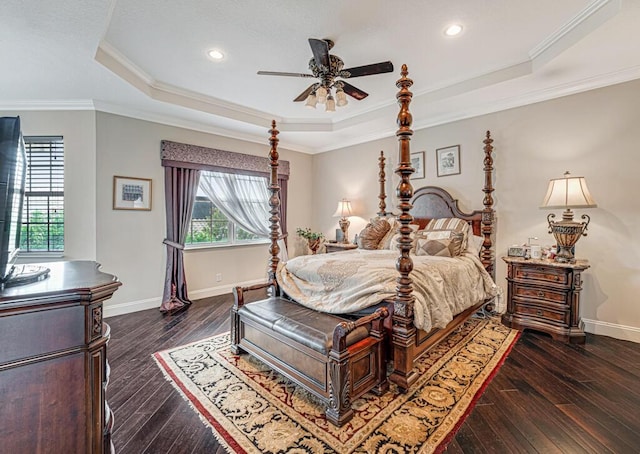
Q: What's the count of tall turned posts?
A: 4